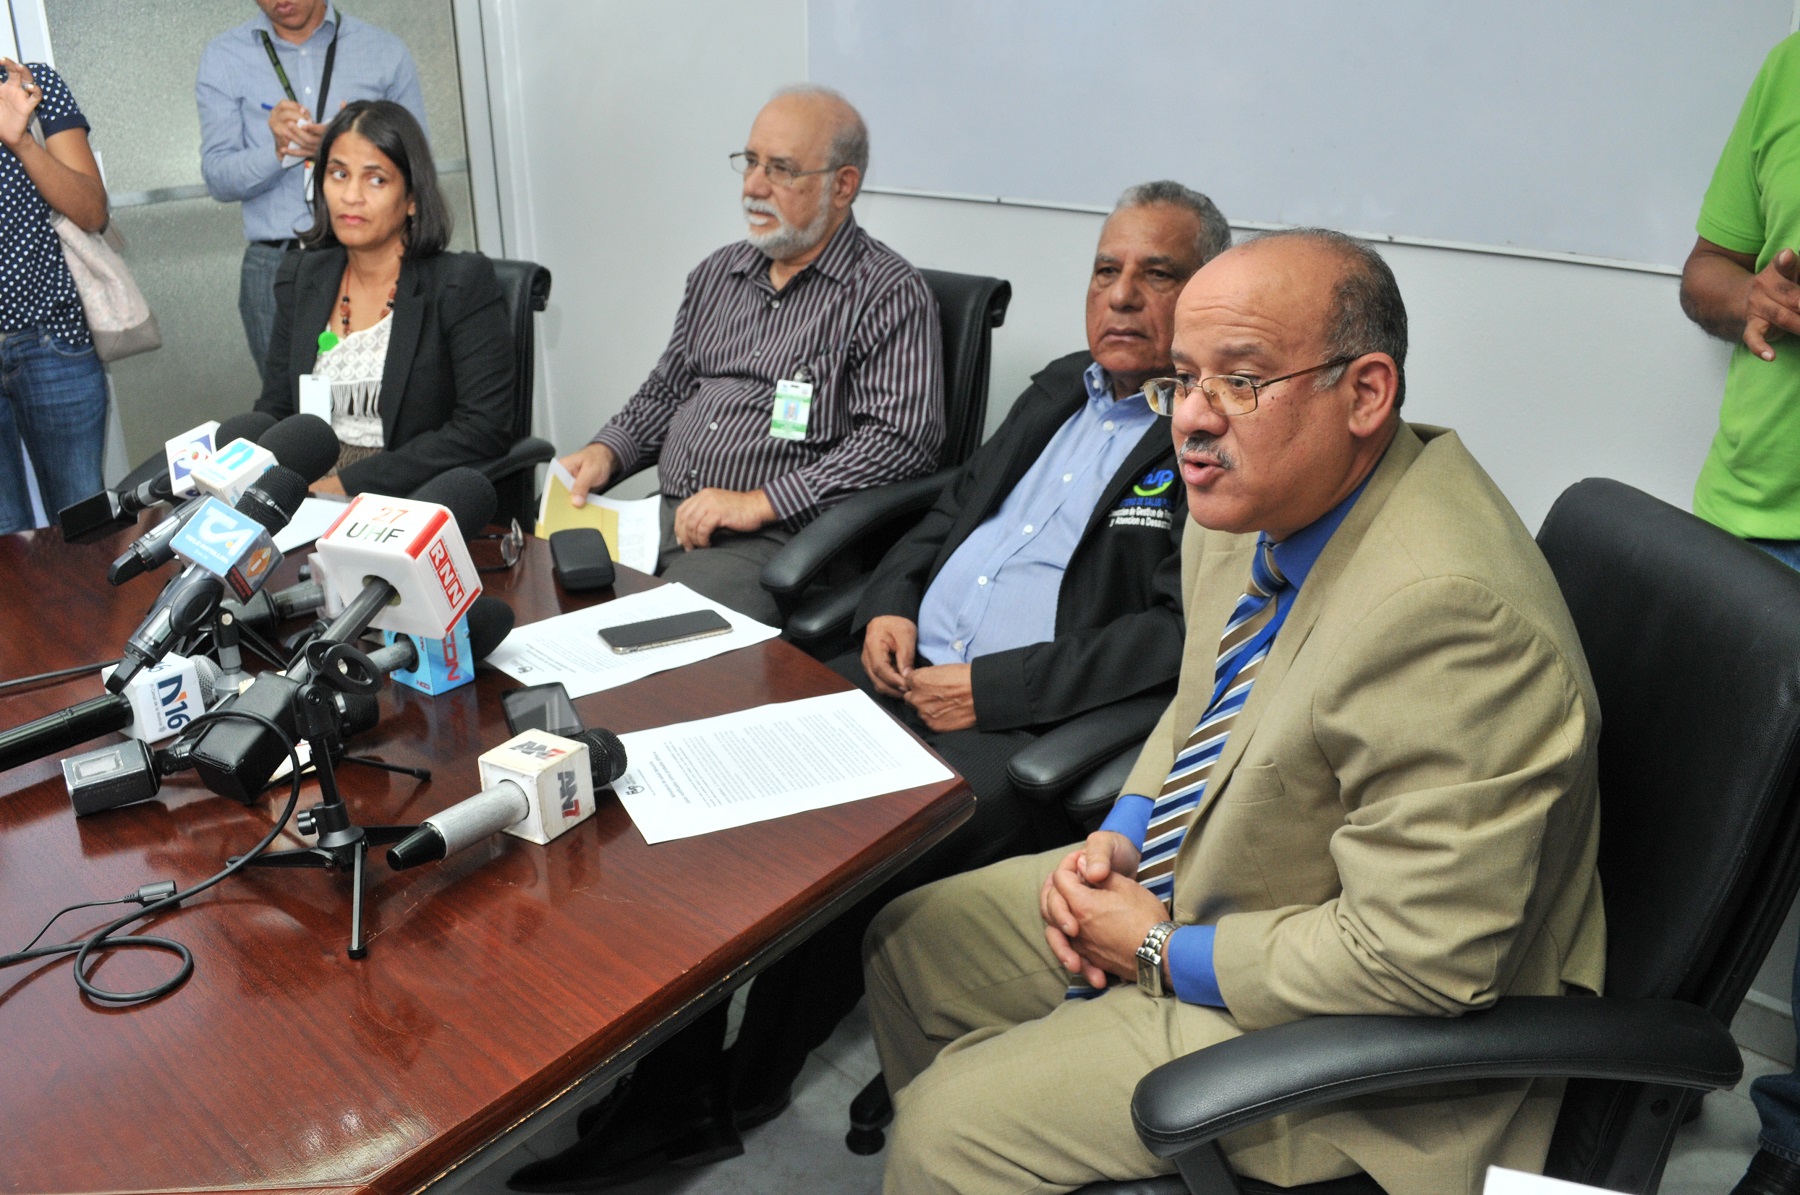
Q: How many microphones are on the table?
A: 9